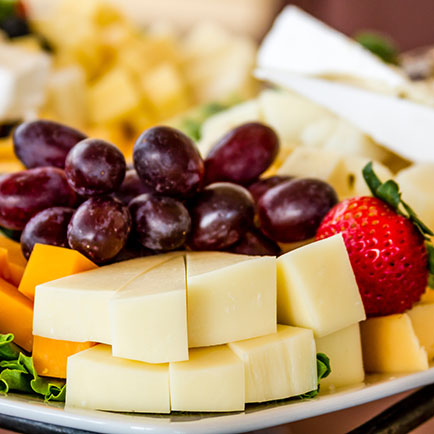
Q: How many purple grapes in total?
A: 13